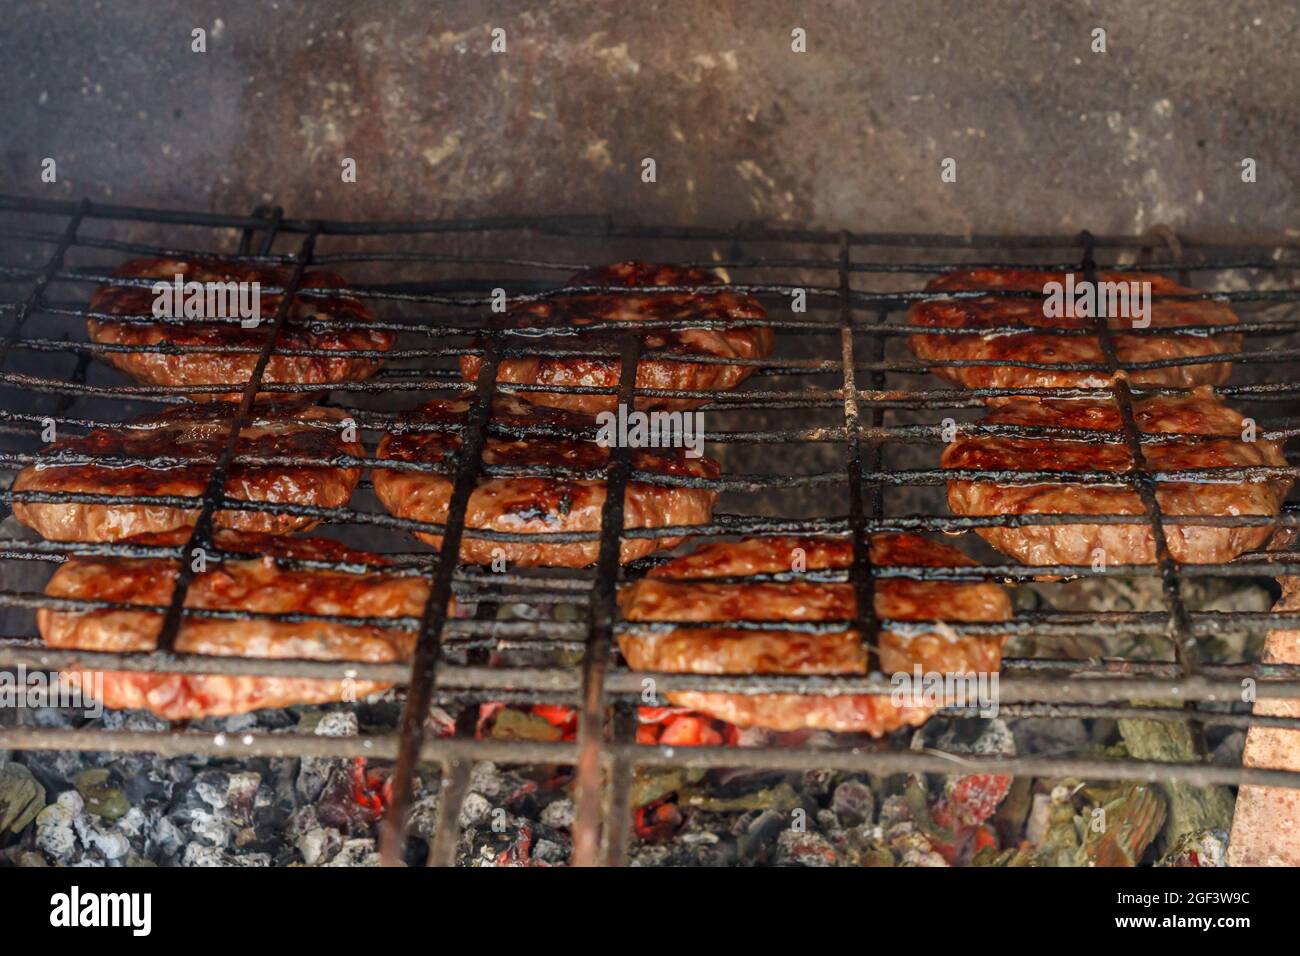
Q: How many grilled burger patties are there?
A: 8